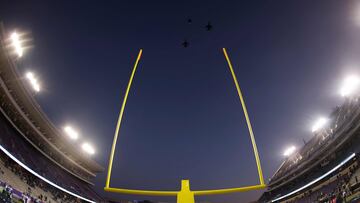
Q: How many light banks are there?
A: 7